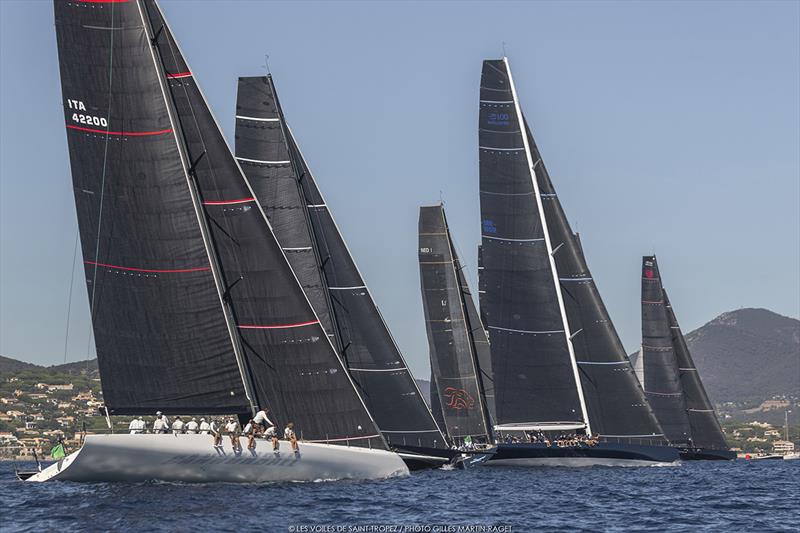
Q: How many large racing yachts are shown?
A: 5